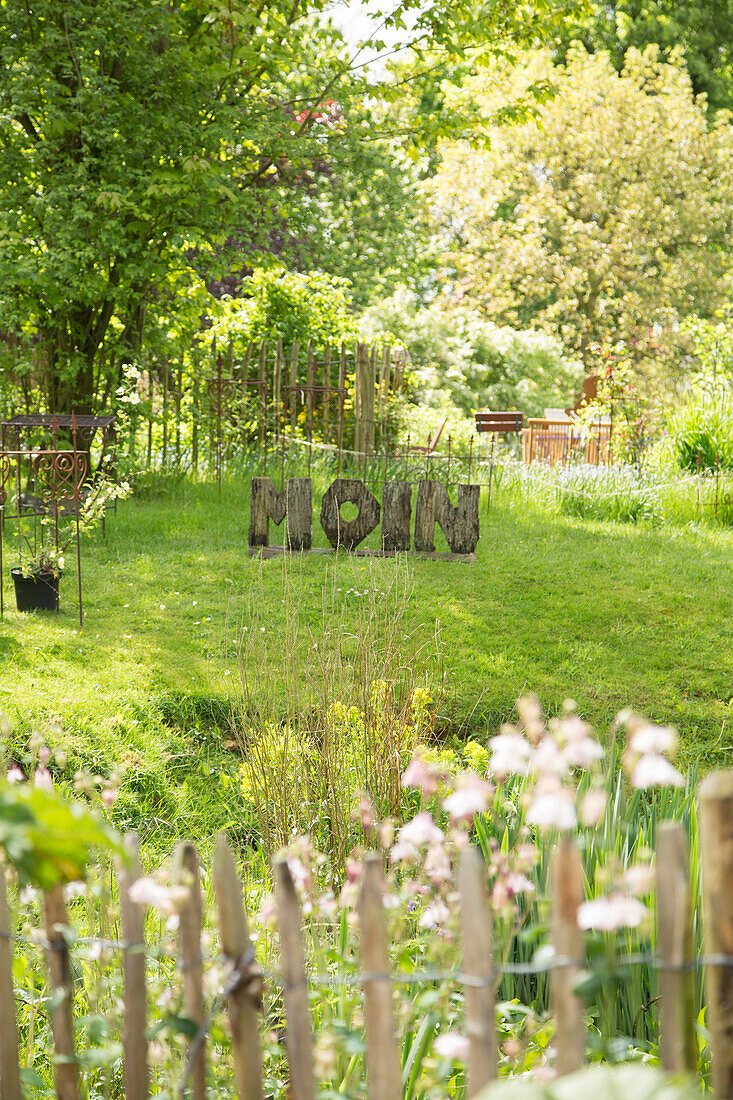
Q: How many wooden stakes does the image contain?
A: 11